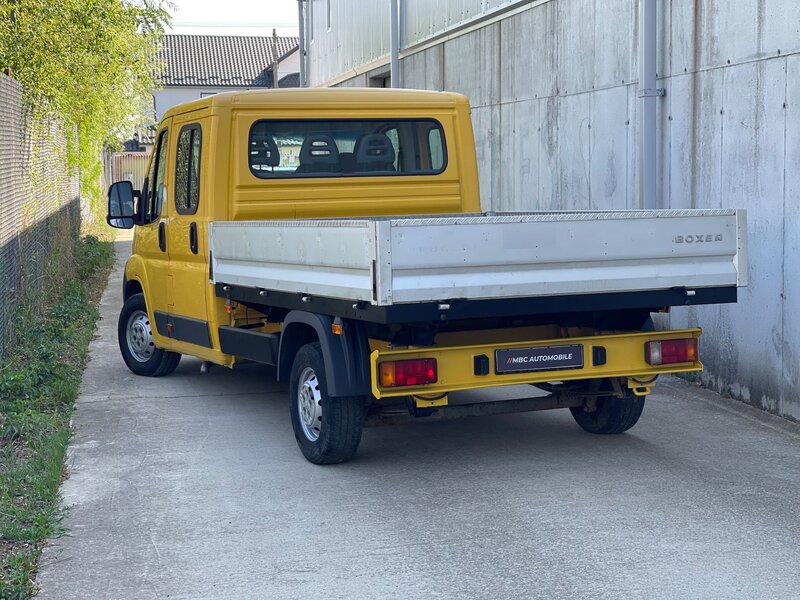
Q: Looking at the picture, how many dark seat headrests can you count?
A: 3